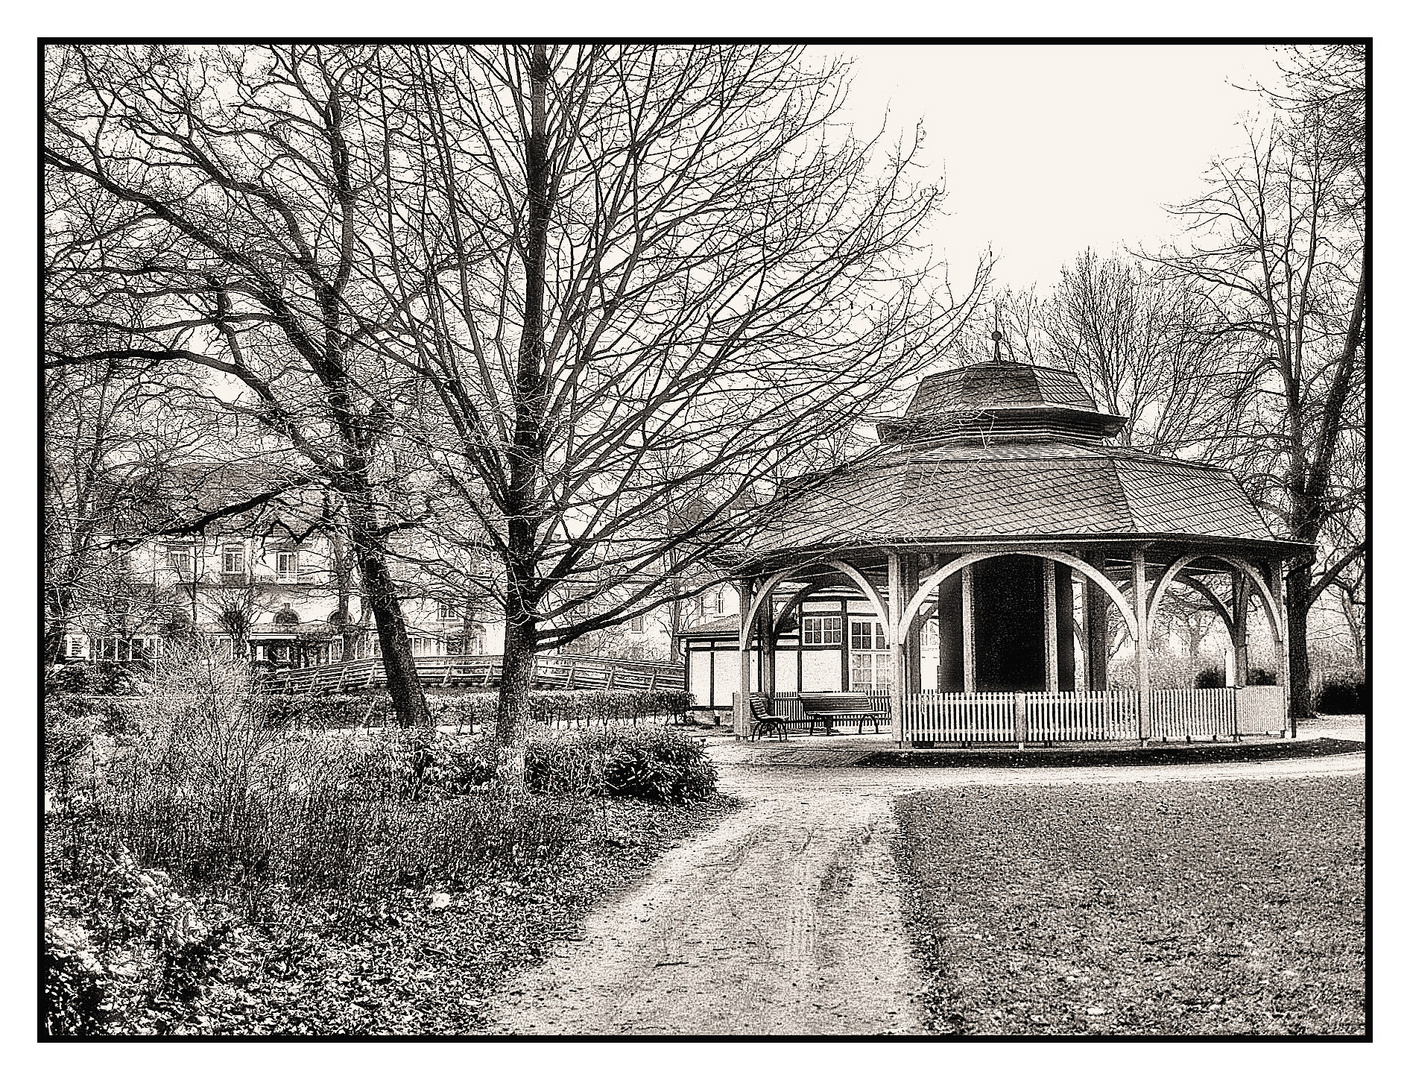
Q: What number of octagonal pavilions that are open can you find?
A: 1